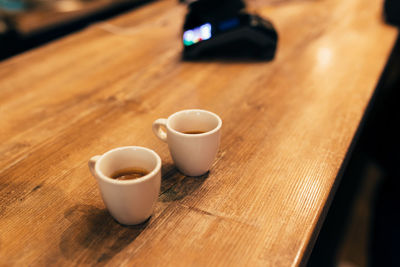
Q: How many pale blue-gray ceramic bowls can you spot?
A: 0